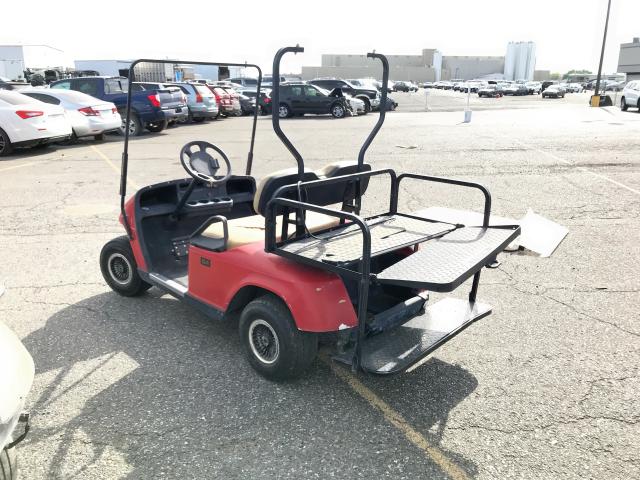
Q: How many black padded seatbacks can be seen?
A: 2